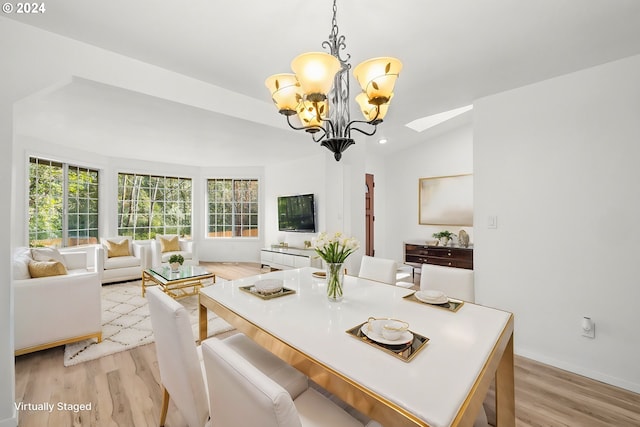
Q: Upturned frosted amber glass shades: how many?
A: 5